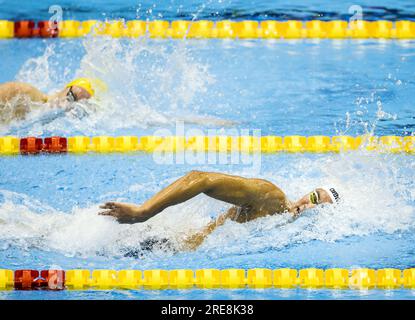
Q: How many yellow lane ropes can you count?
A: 3